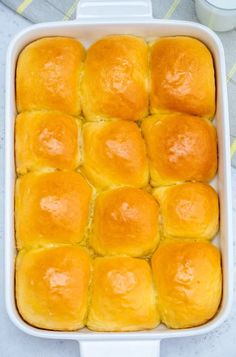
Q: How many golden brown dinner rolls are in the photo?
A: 12